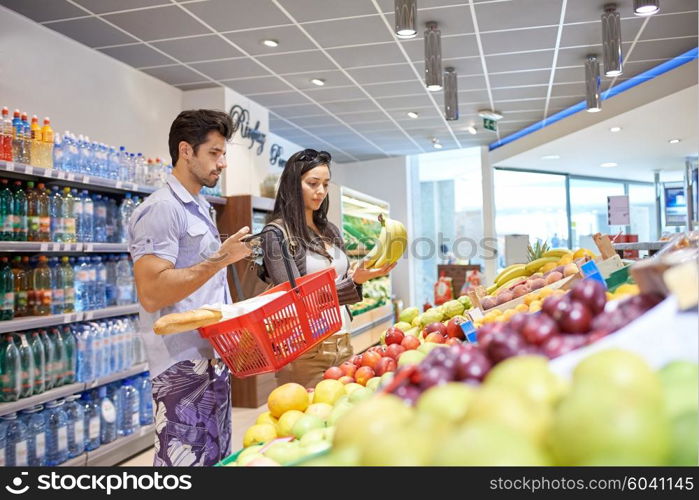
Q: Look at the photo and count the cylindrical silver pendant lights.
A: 6